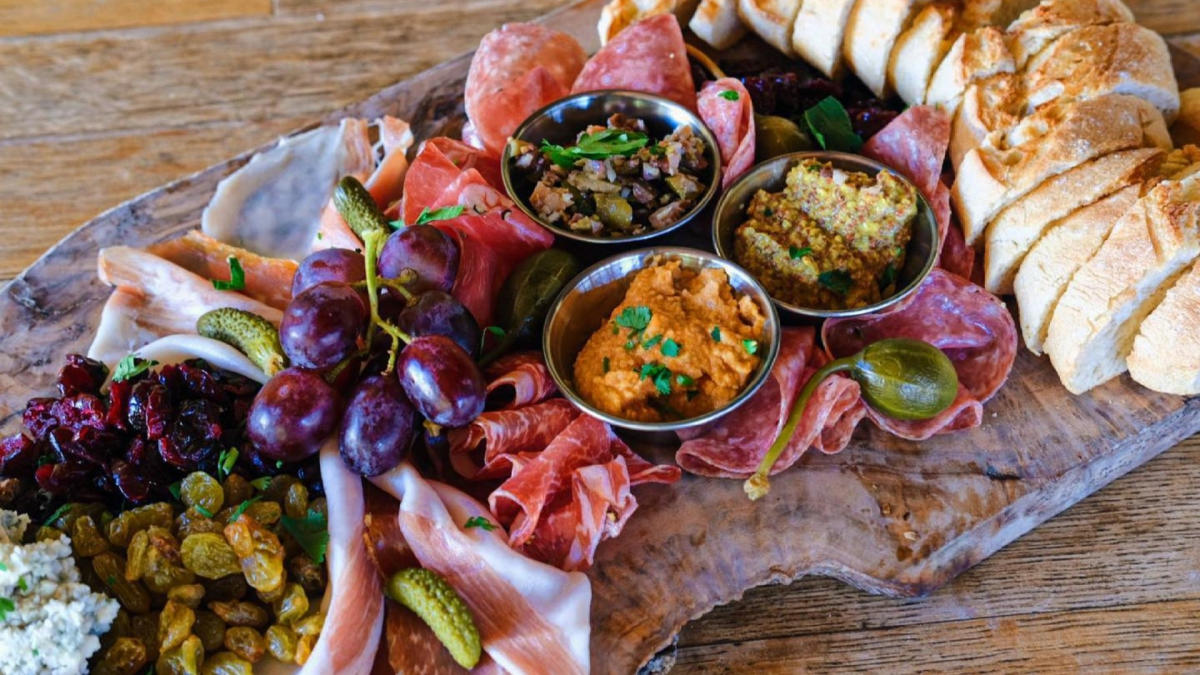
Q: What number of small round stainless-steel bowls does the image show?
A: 3